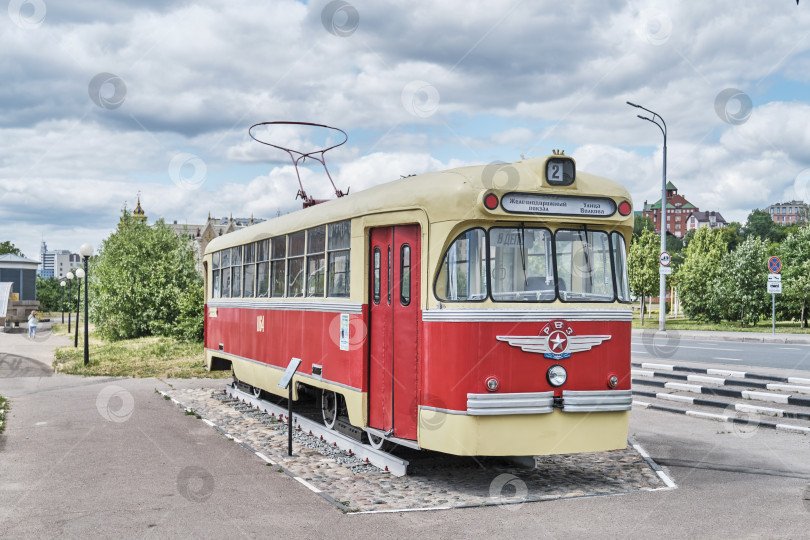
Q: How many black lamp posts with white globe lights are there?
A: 4